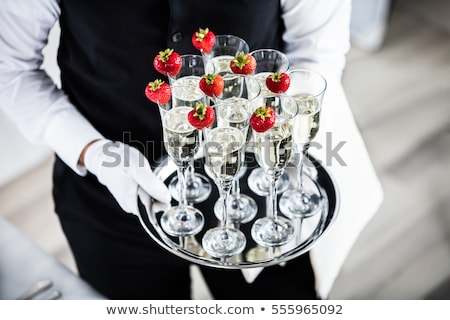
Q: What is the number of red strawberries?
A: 8